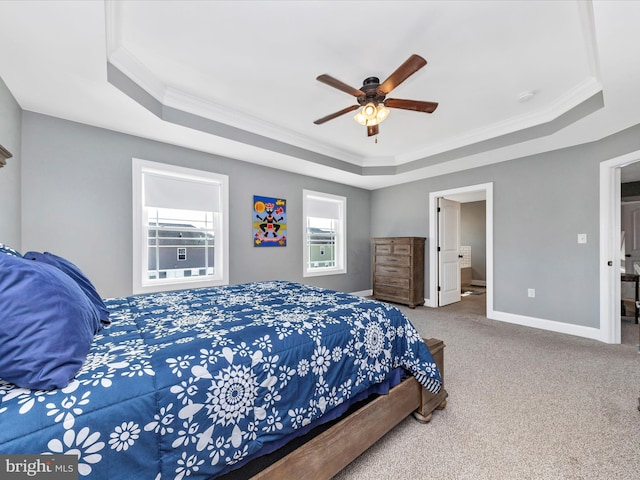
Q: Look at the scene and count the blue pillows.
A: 2